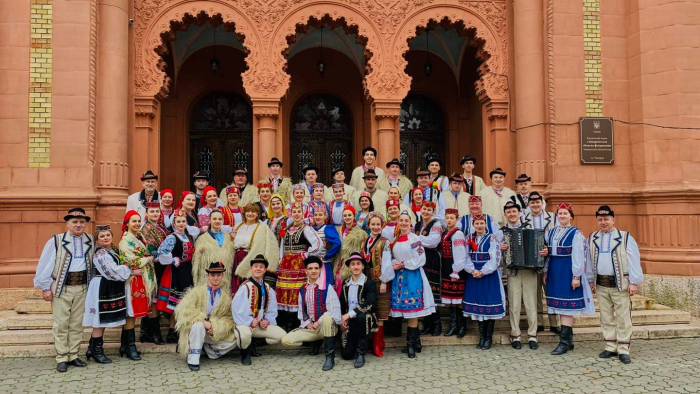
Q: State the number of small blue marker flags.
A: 0